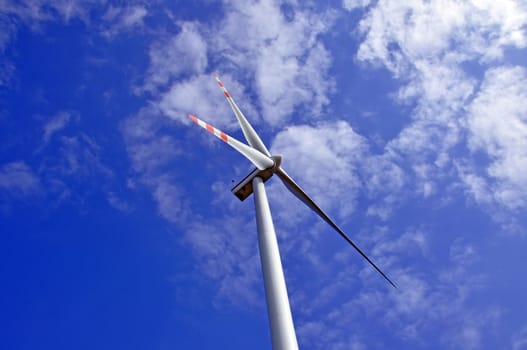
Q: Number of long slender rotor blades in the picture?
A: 3